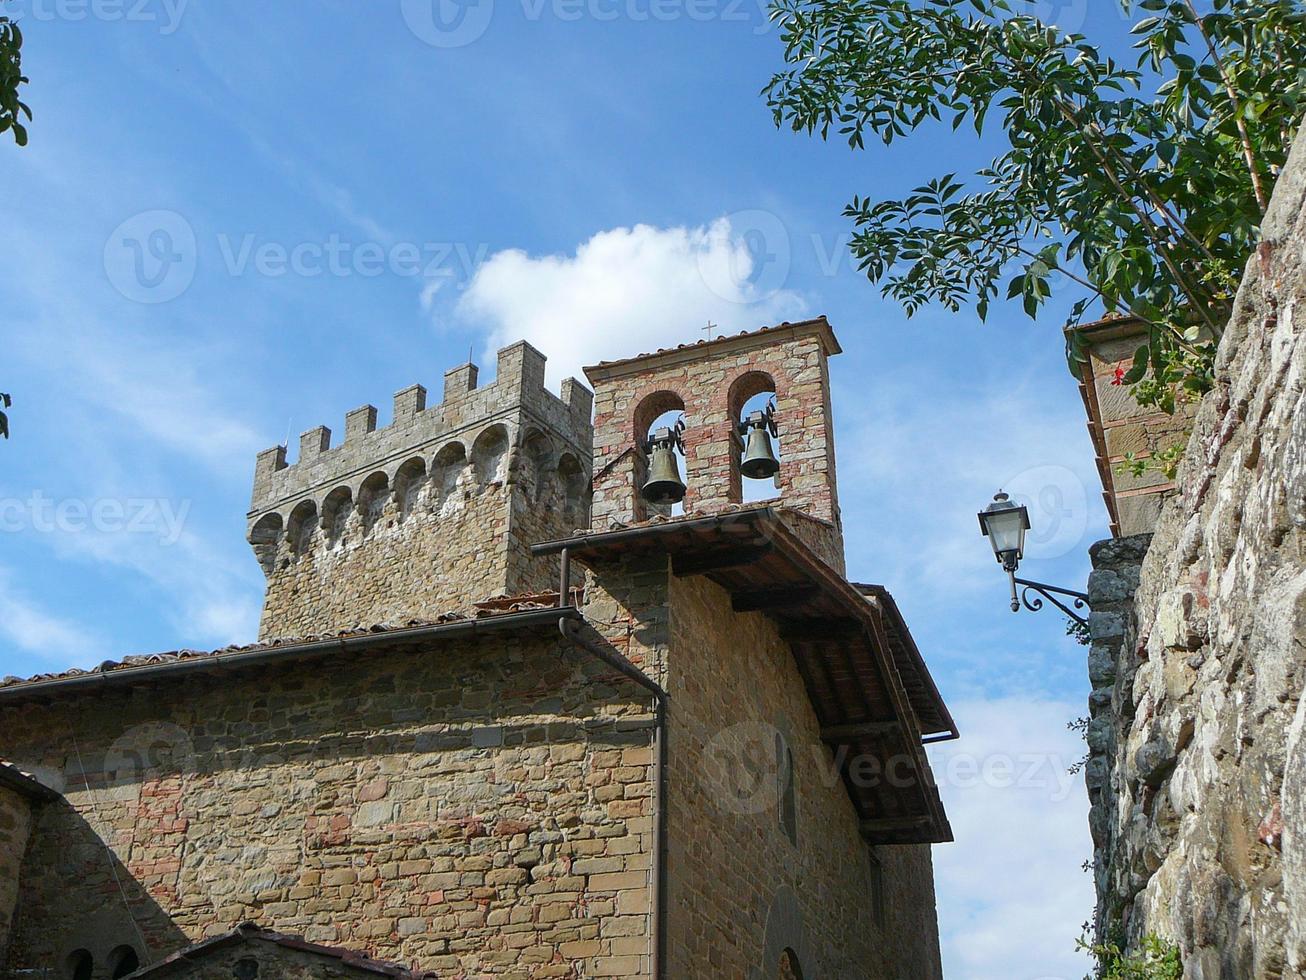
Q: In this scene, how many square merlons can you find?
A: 7